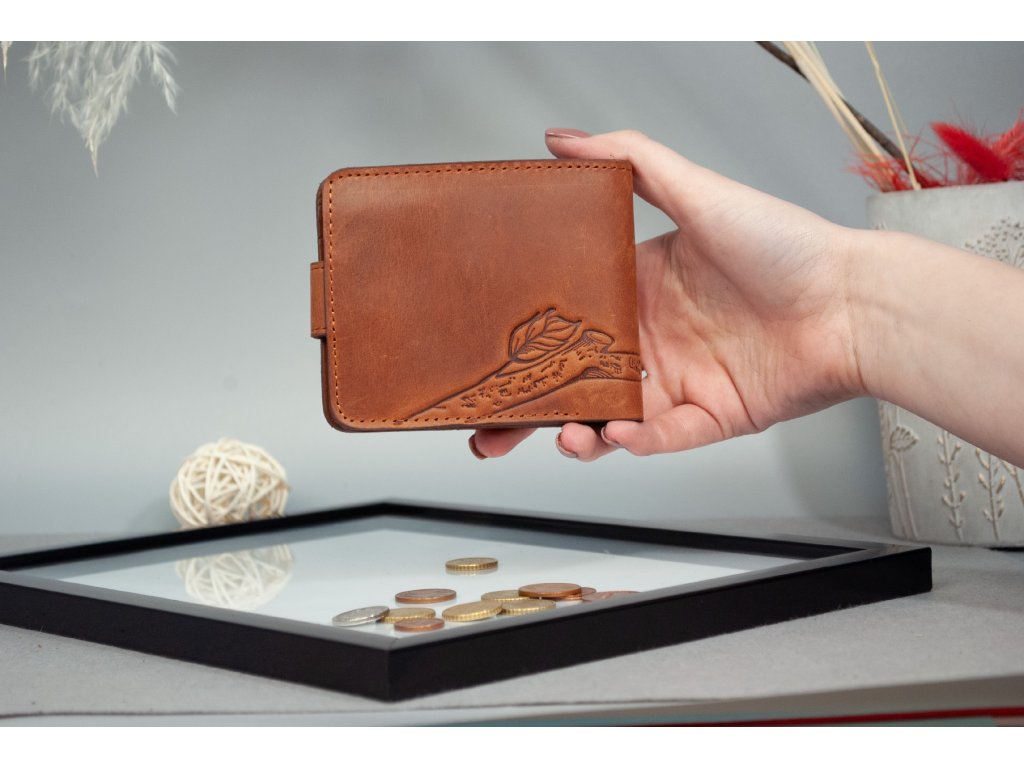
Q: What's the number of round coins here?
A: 11